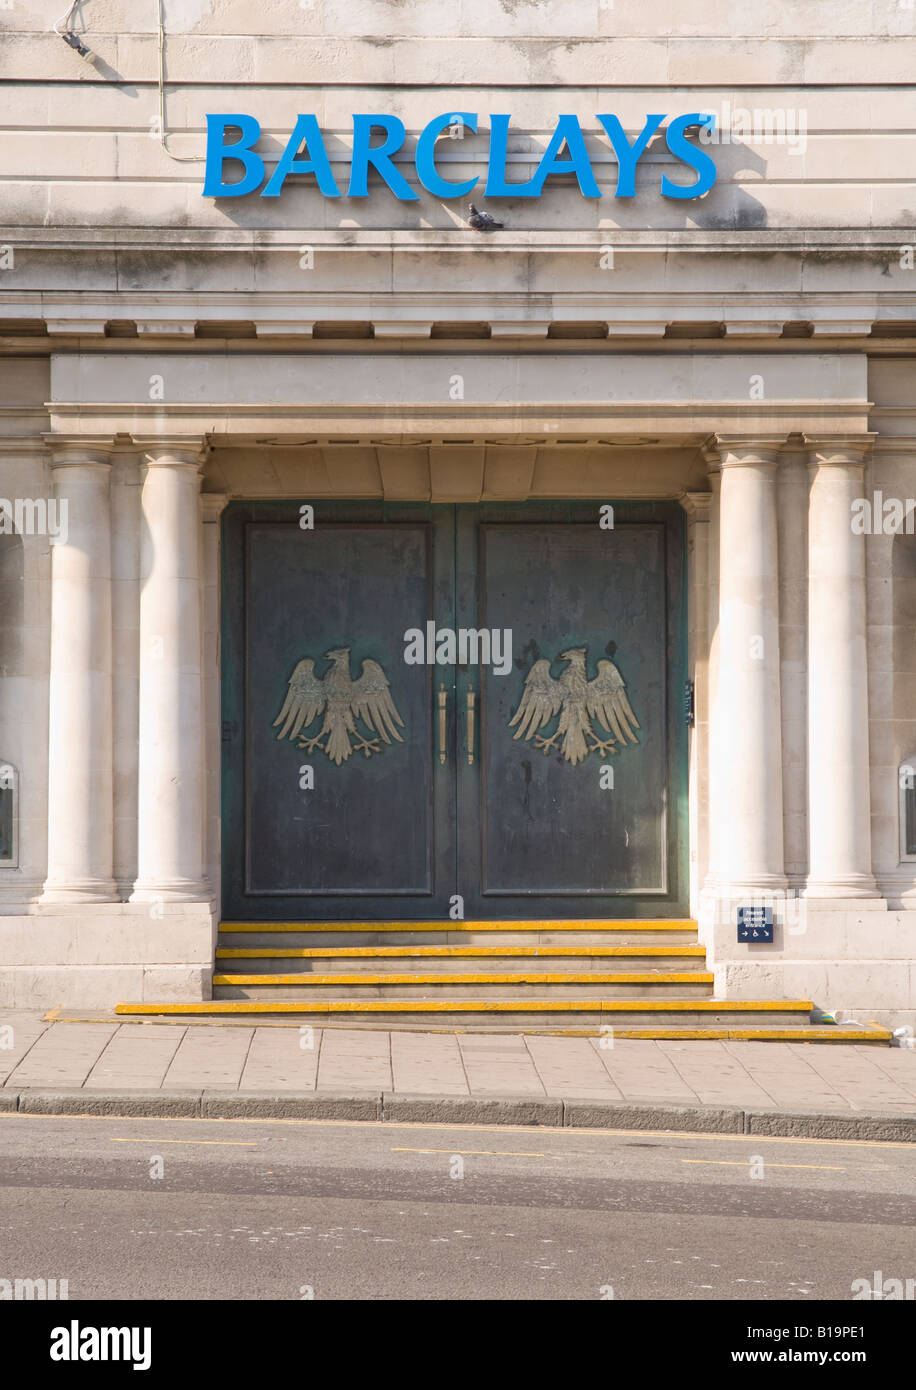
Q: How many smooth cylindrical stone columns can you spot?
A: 4